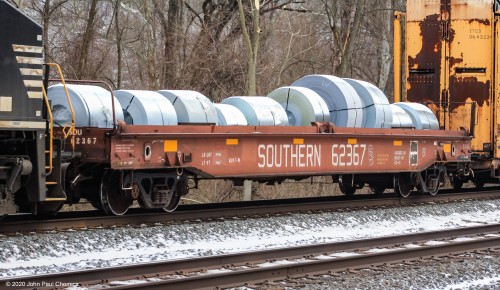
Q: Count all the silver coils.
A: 10